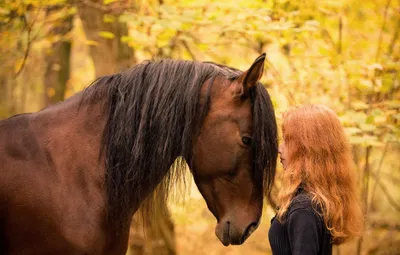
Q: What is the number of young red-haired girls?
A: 1